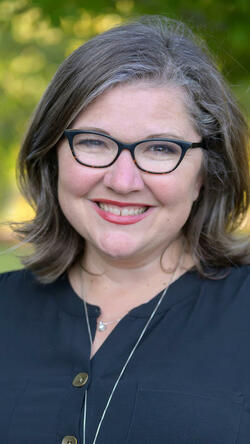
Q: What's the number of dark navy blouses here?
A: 1